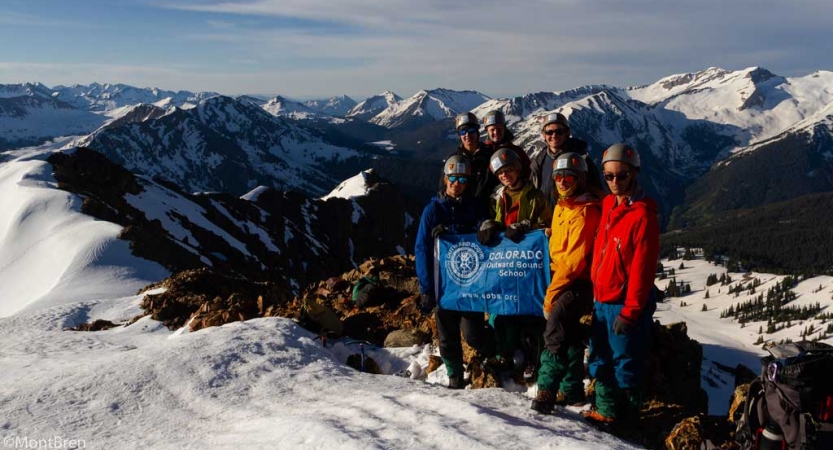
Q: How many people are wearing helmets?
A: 7